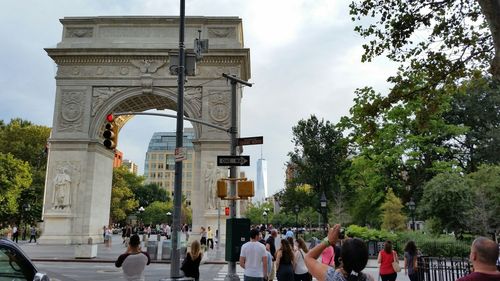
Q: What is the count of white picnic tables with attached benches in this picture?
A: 0